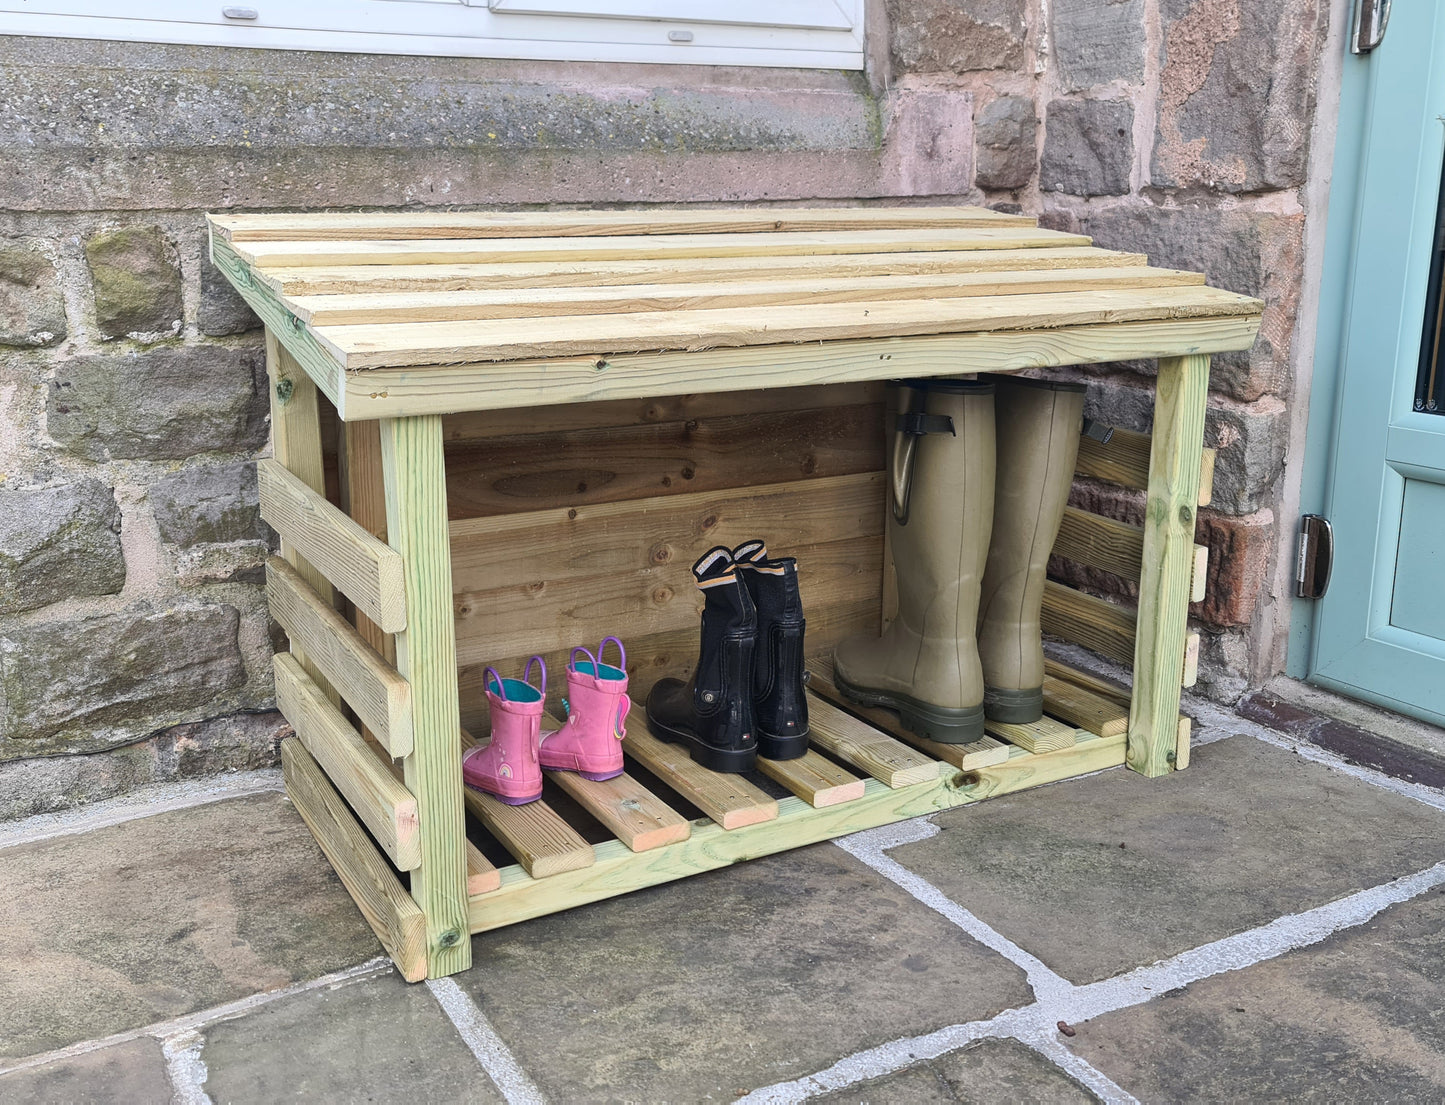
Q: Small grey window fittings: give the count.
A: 2